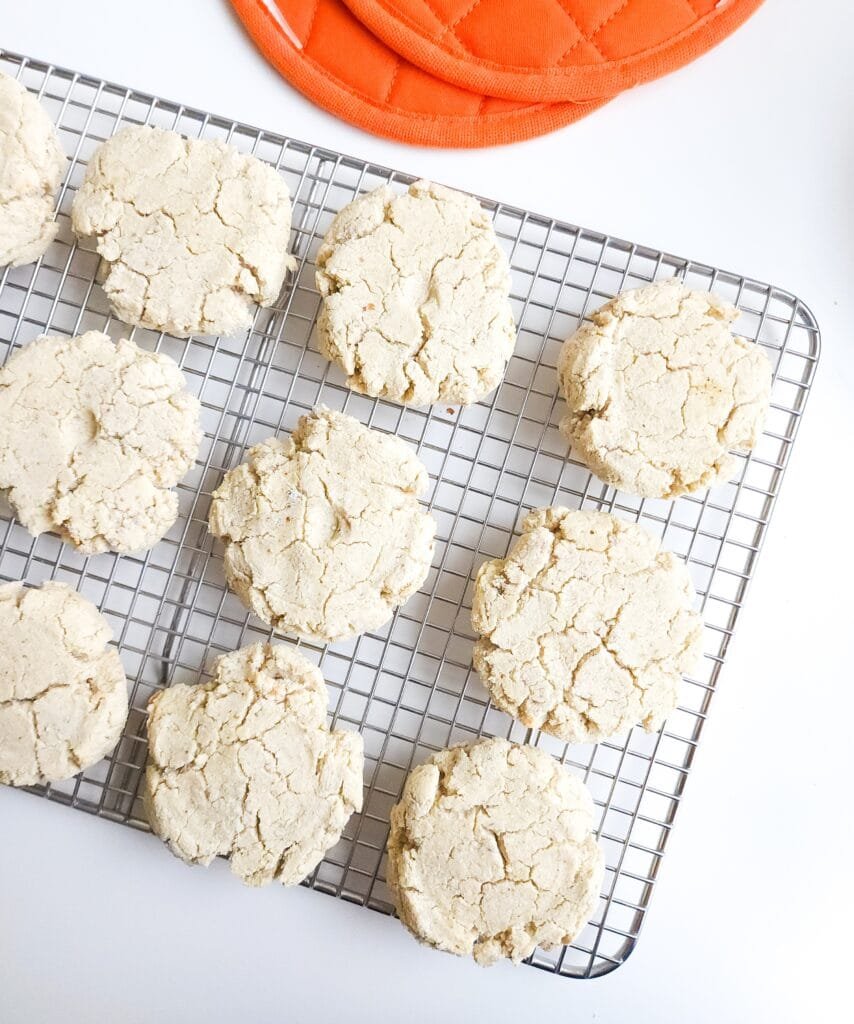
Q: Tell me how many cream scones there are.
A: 10